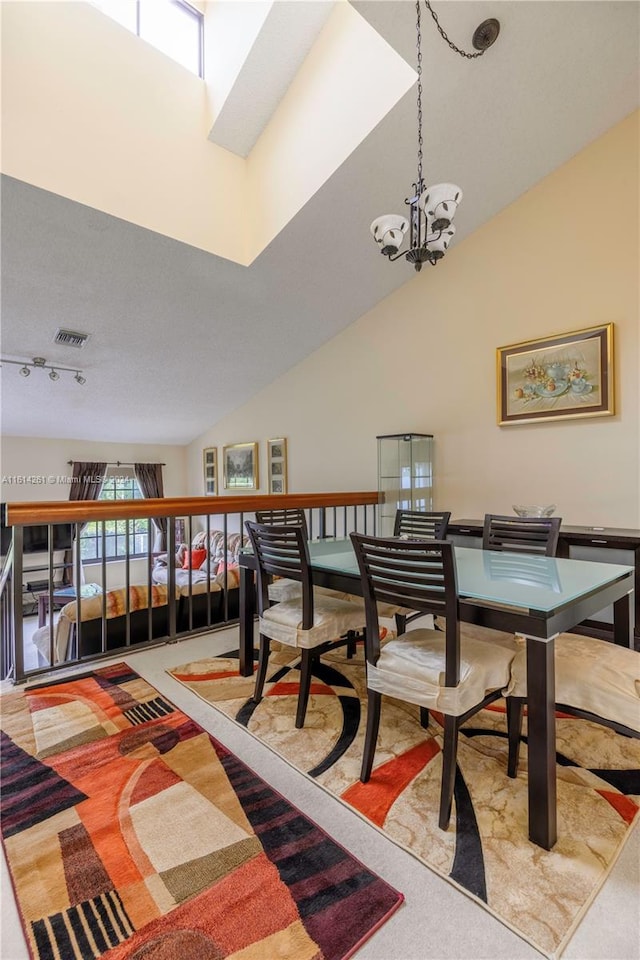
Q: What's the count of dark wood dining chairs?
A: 6